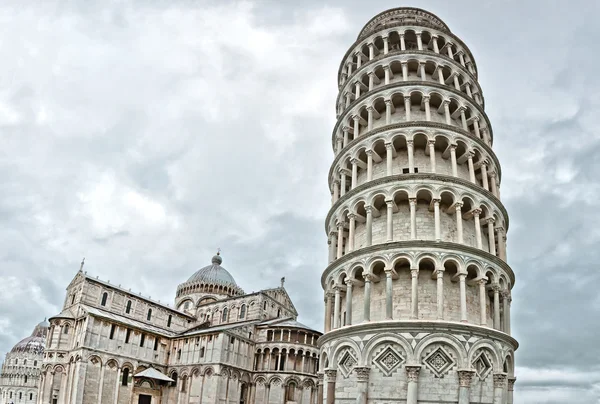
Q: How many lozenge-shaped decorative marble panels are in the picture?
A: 4